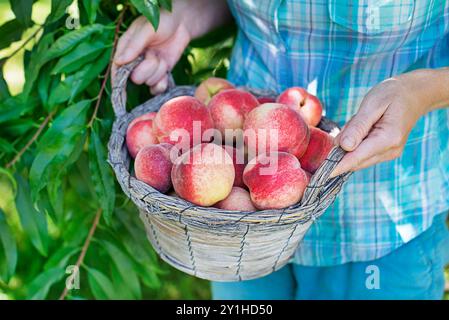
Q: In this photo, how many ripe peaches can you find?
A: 13